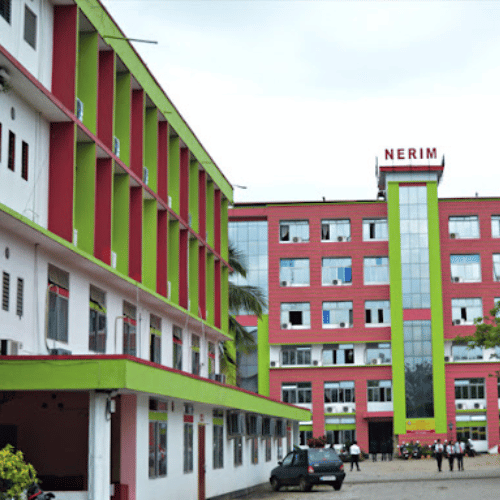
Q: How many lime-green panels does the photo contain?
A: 14